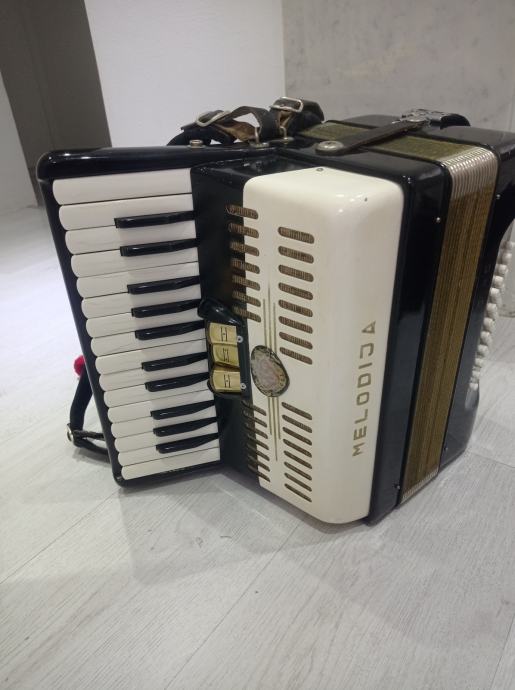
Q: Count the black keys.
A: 10